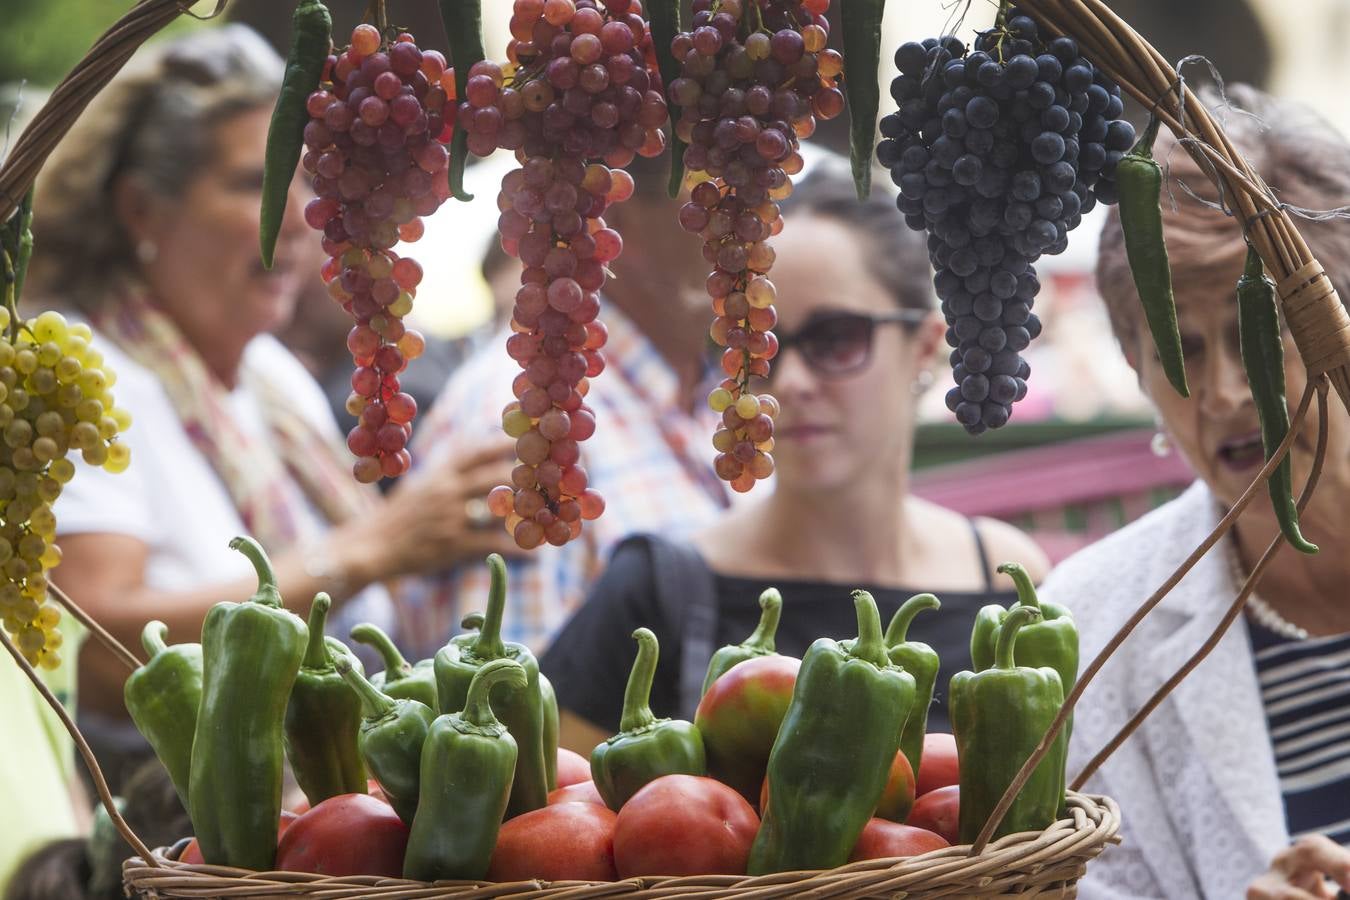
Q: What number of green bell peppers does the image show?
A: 14